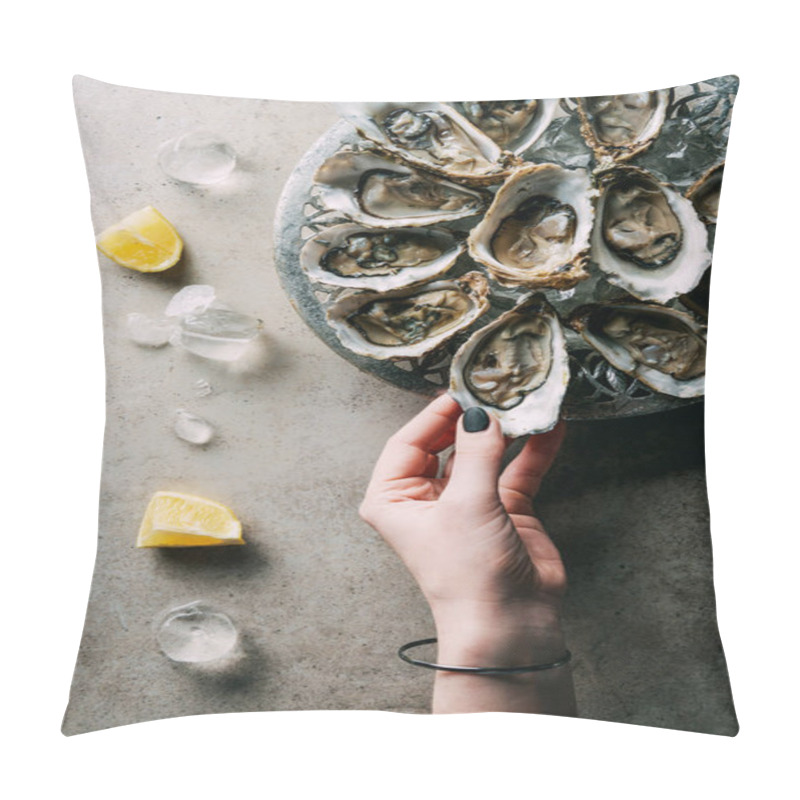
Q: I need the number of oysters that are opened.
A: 11